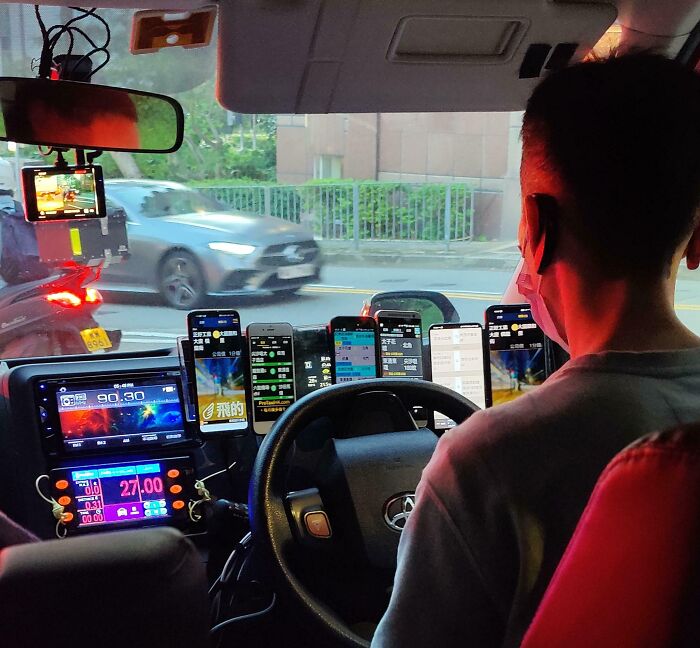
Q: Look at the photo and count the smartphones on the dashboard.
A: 6